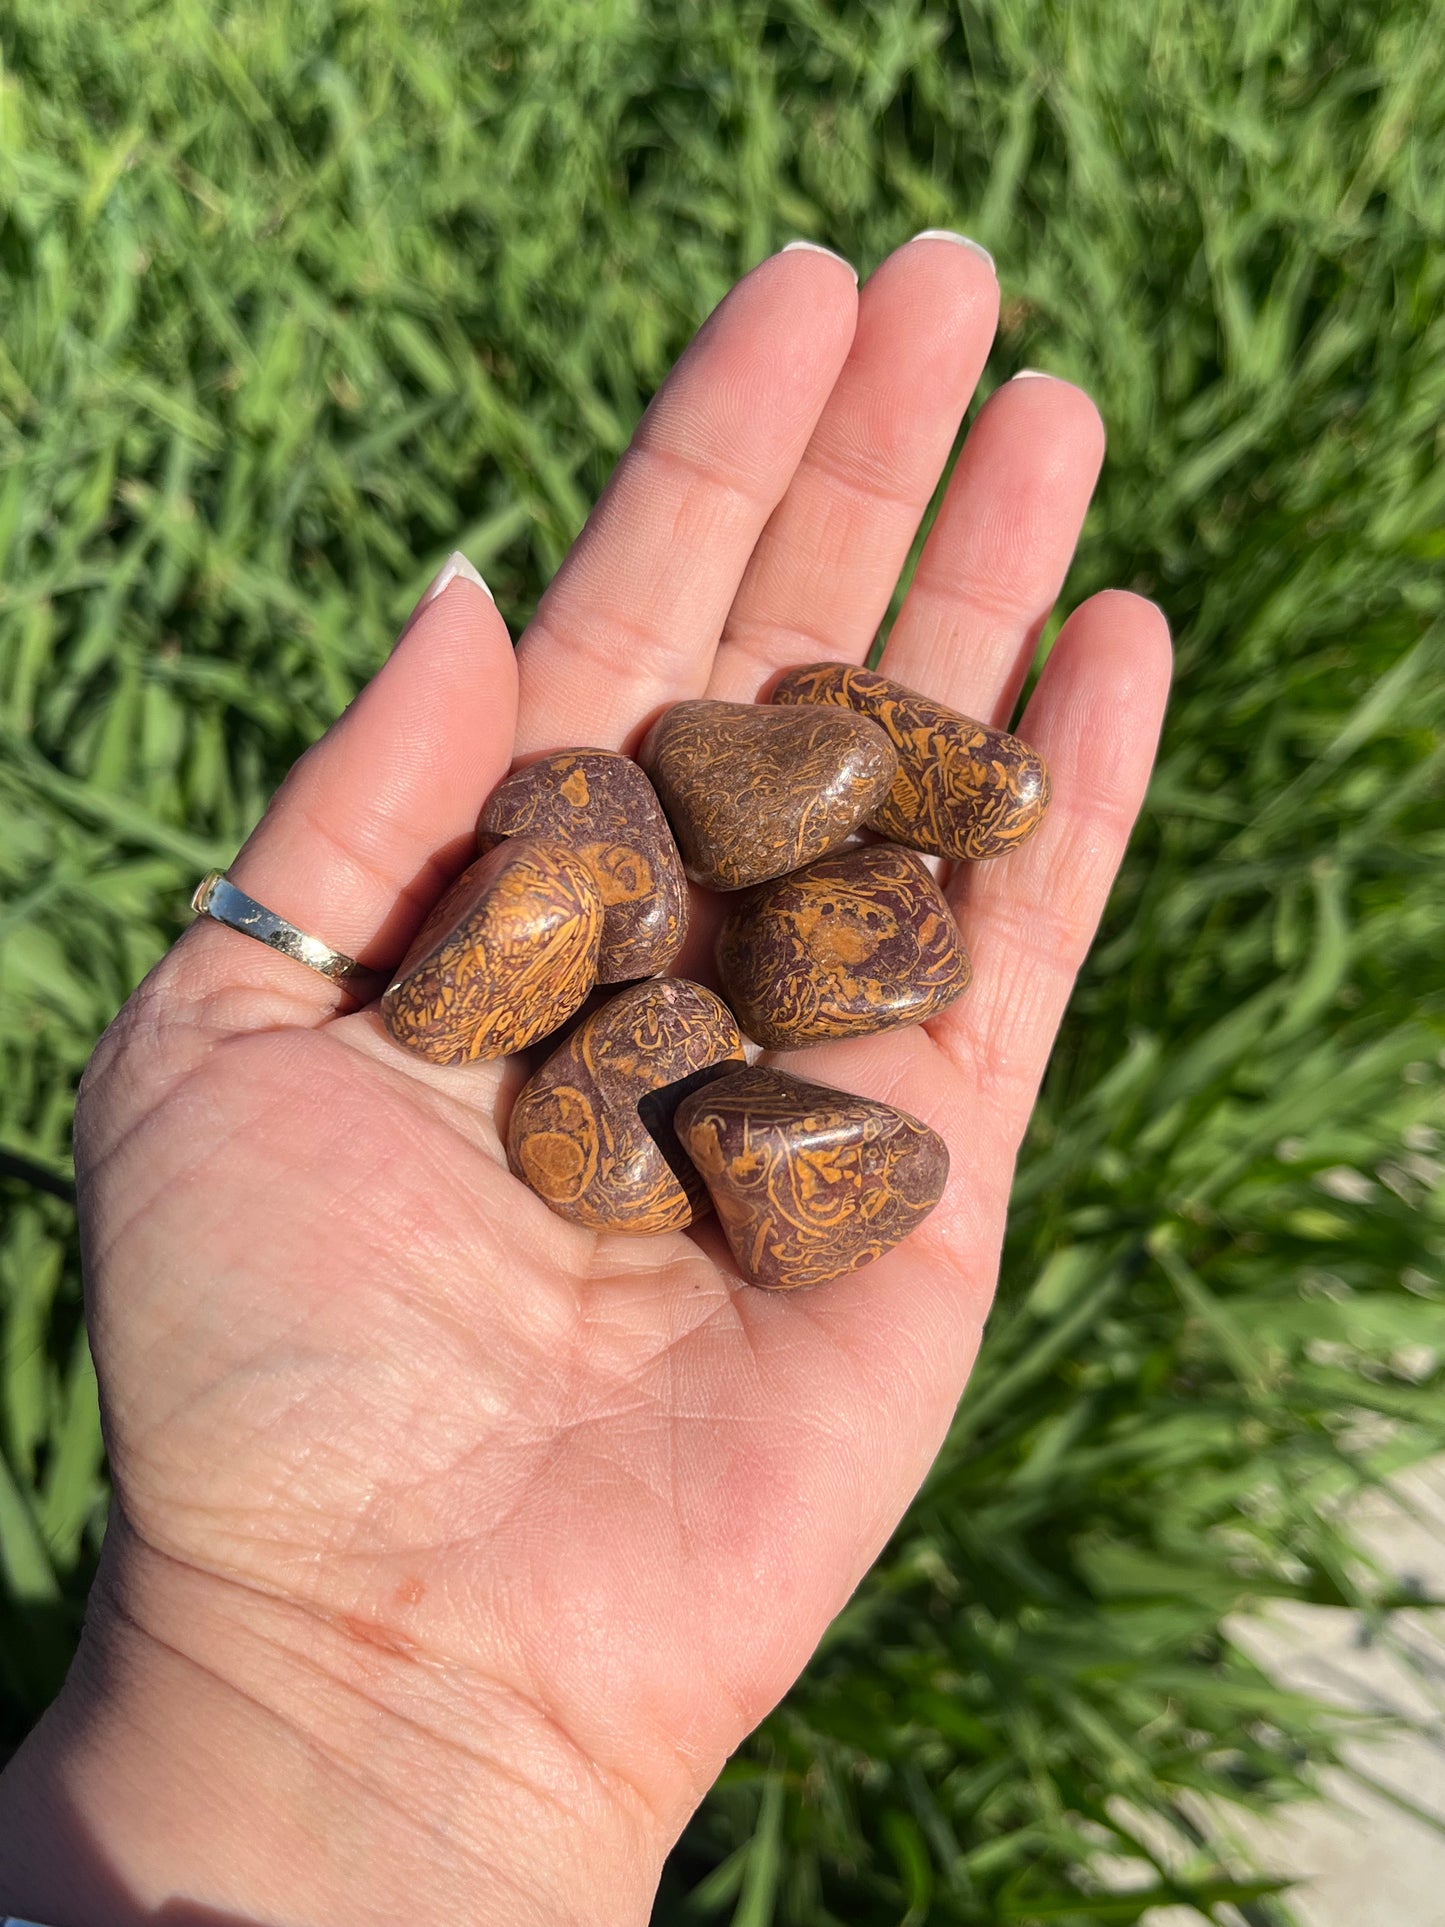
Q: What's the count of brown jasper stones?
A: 7